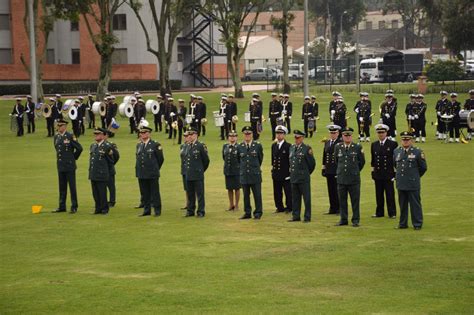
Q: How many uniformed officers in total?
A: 15